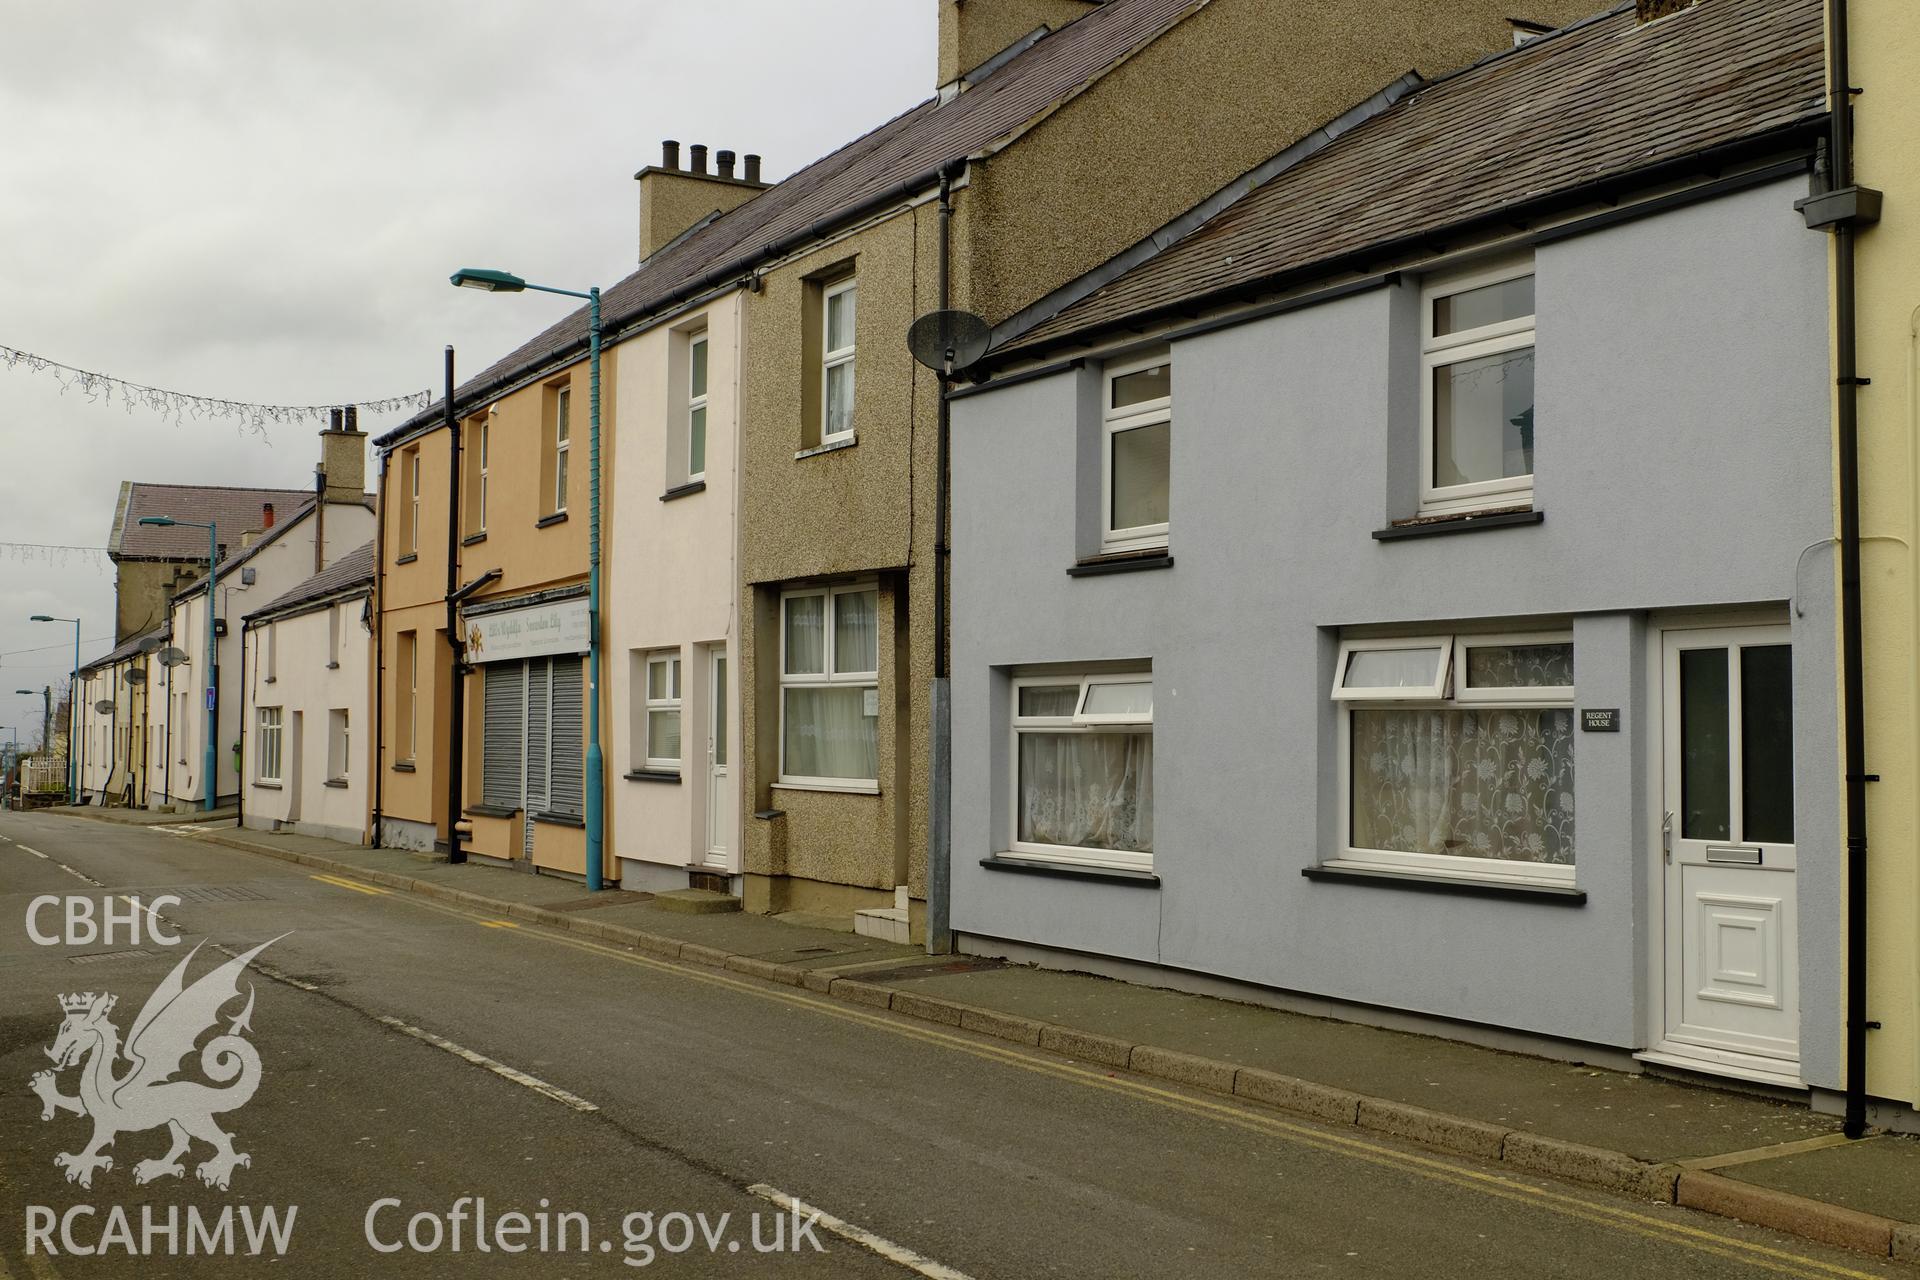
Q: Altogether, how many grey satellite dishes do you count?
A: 6